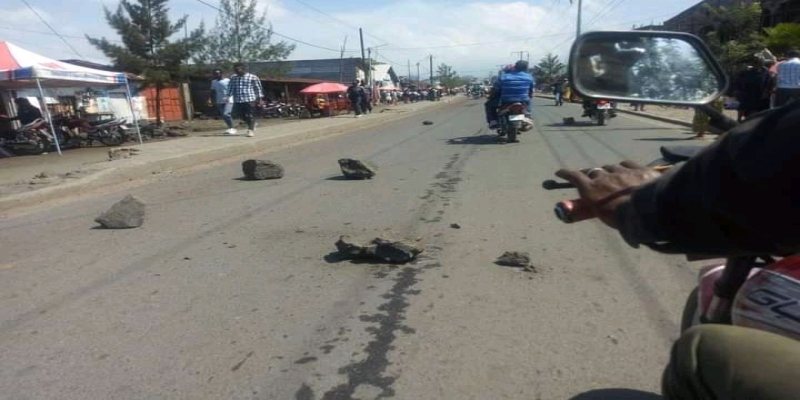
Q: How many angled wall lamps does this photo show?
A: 0